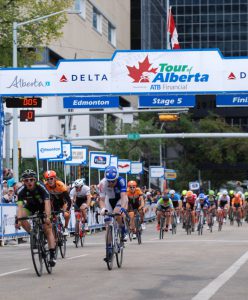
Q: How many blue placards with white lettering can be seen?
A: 3